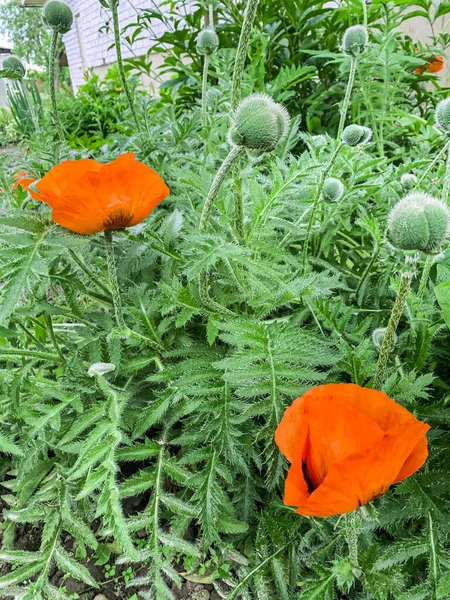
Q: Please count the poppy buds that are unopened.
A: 11